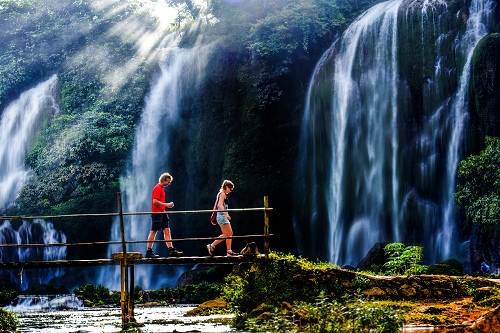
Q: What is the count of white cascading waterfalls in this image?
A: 3